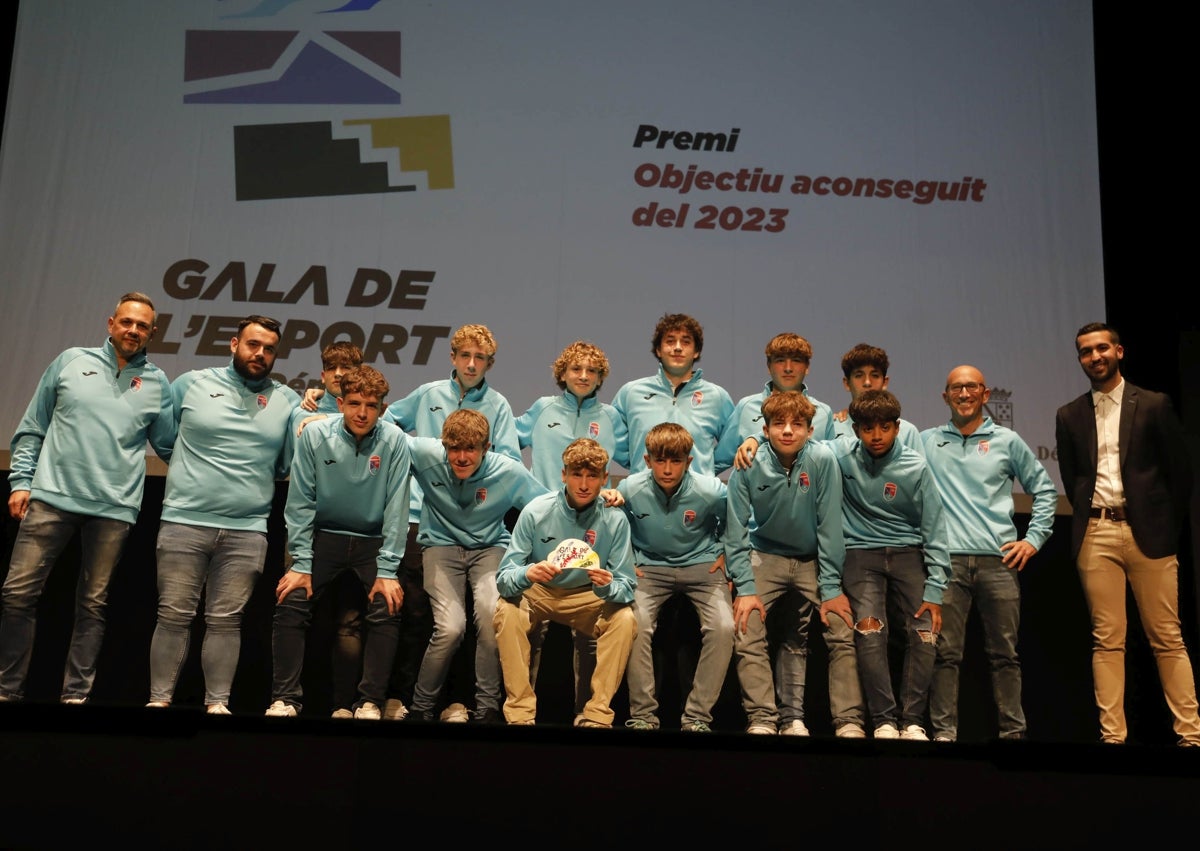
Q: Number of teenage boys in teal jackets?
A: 12